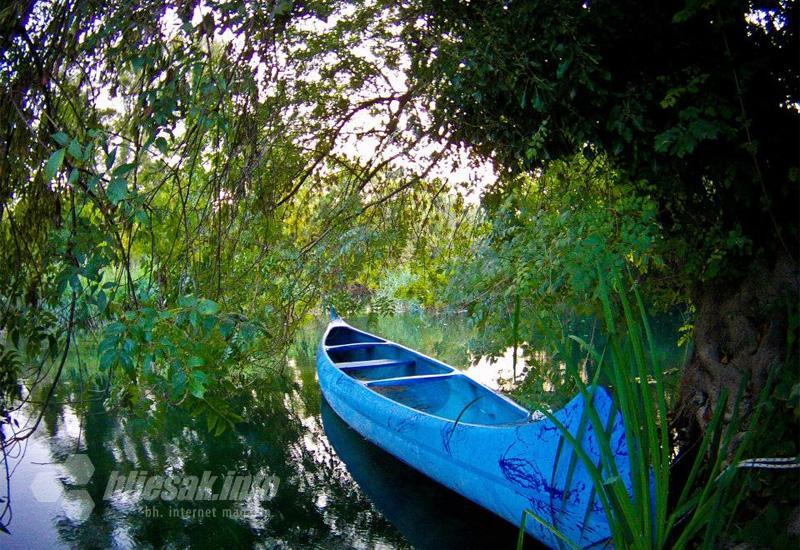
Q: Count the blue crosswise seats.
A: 3